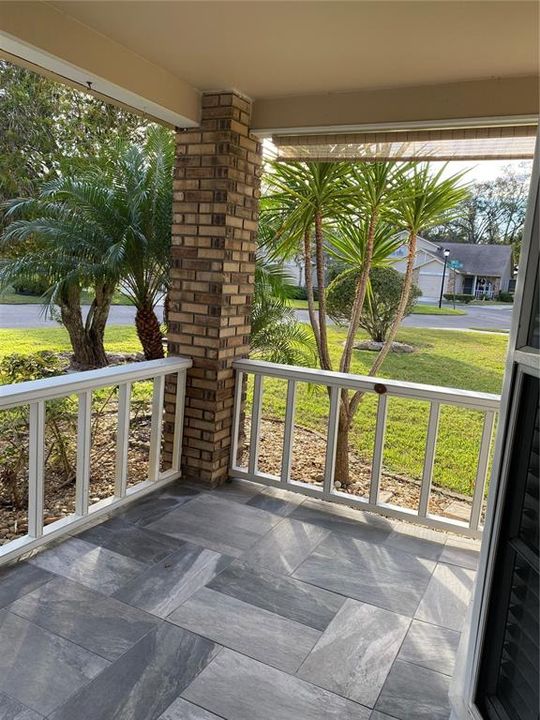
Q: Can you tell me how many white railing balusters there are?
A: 12